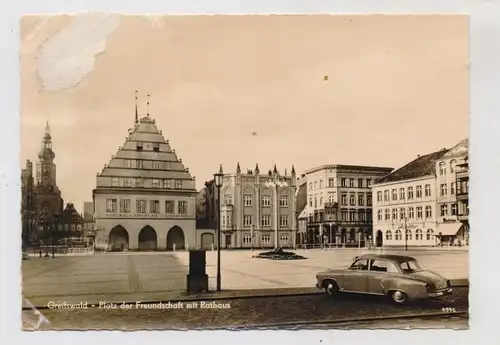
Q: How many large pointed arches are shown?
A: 3